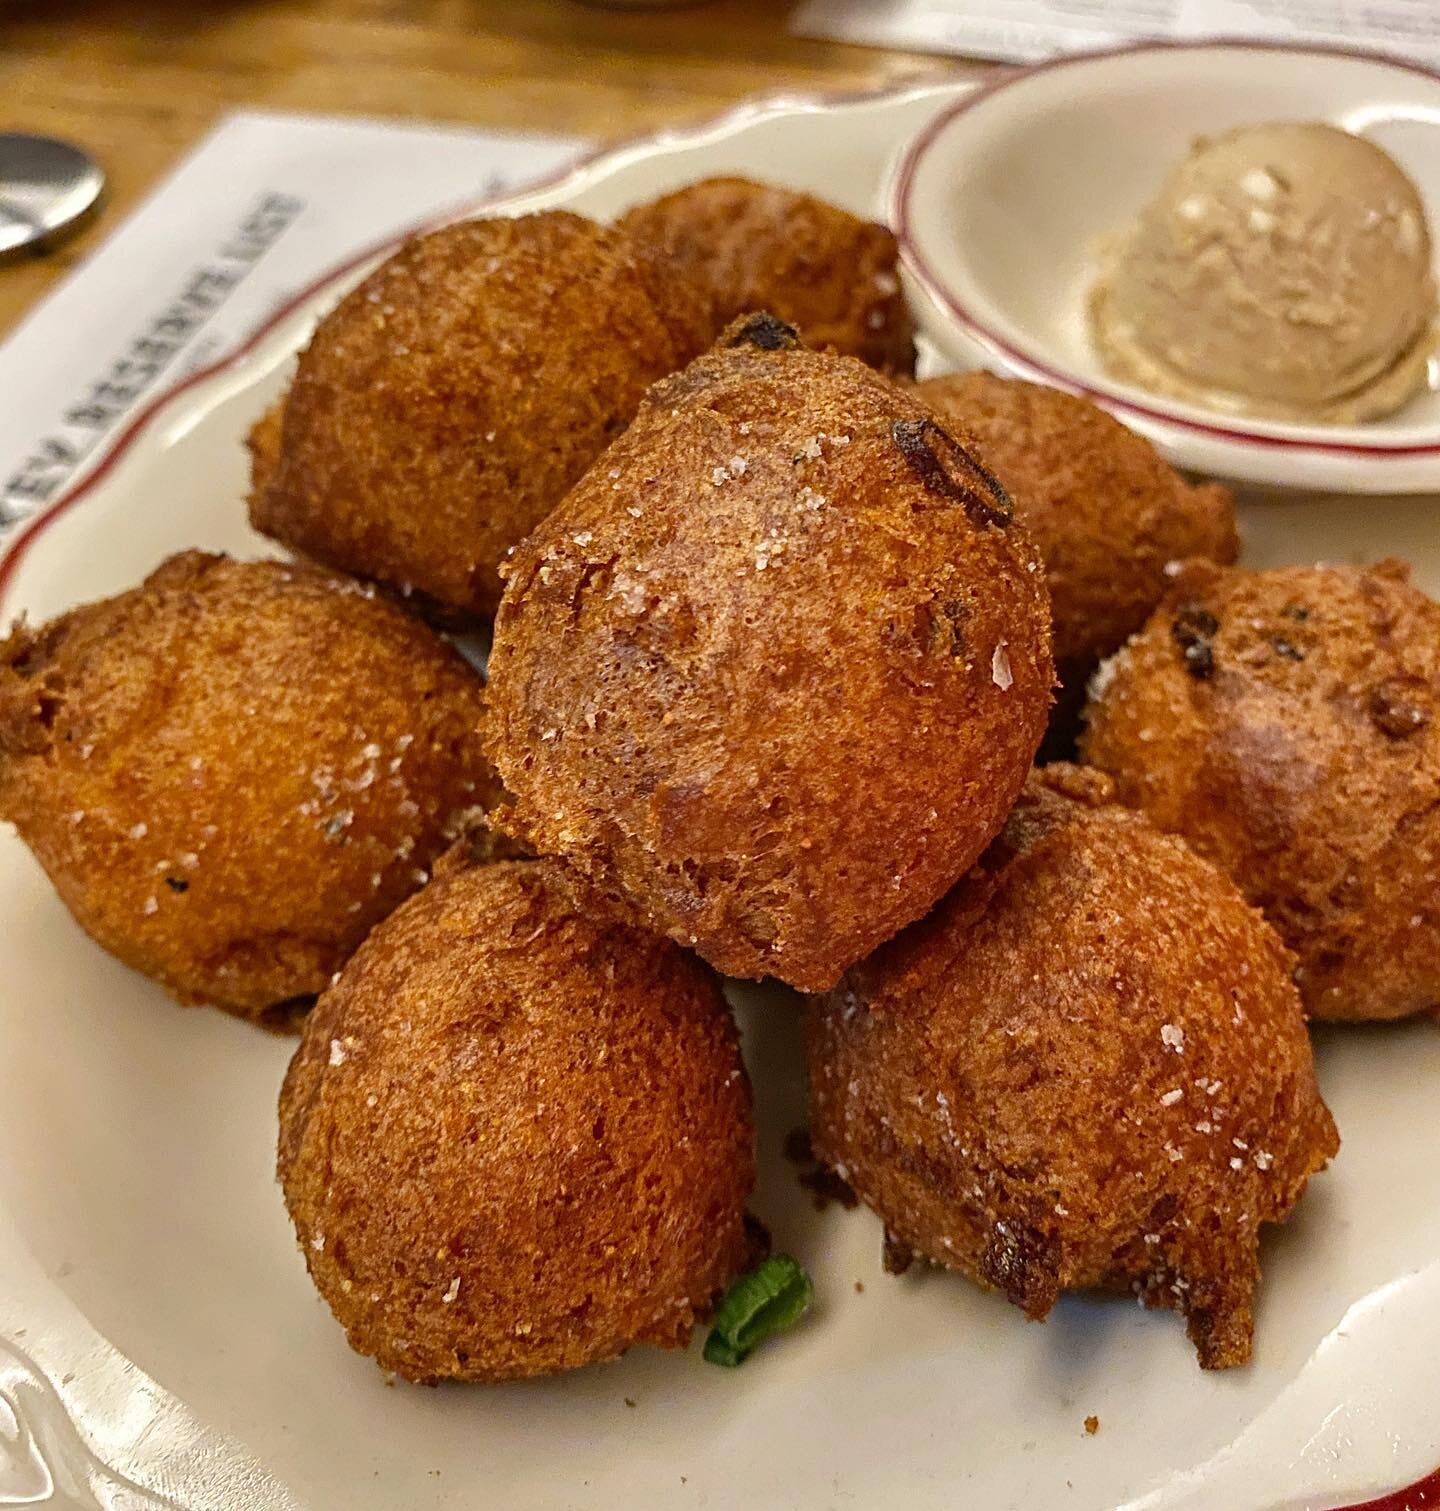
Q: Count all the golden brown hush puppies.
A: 8